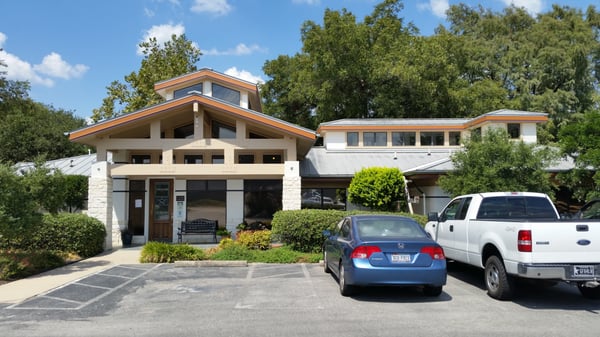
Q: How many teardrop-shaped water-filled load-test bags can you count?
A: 0